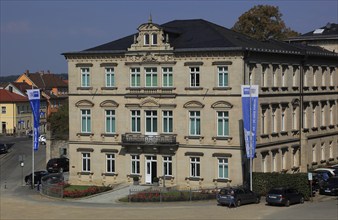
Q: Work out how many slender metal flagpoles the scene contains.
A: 2